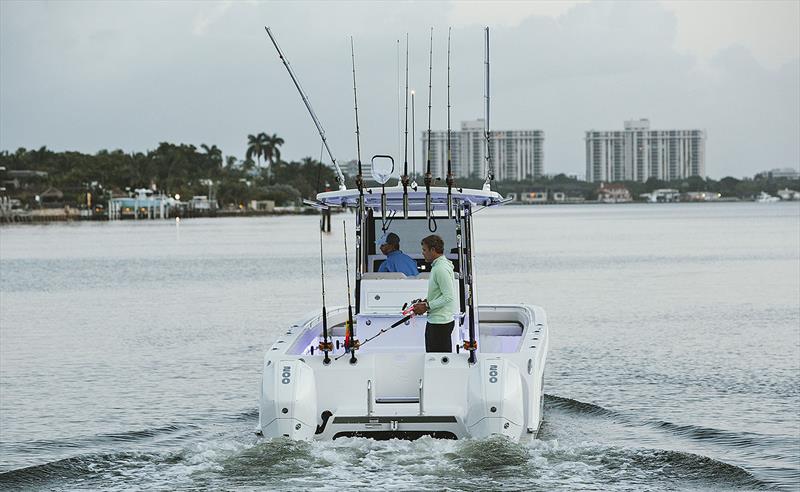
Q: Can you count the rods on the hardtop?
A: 4